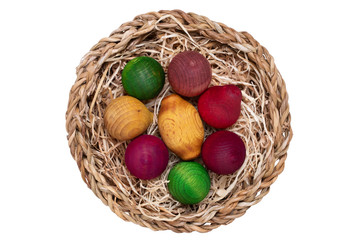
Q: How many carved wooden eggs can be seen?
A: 8